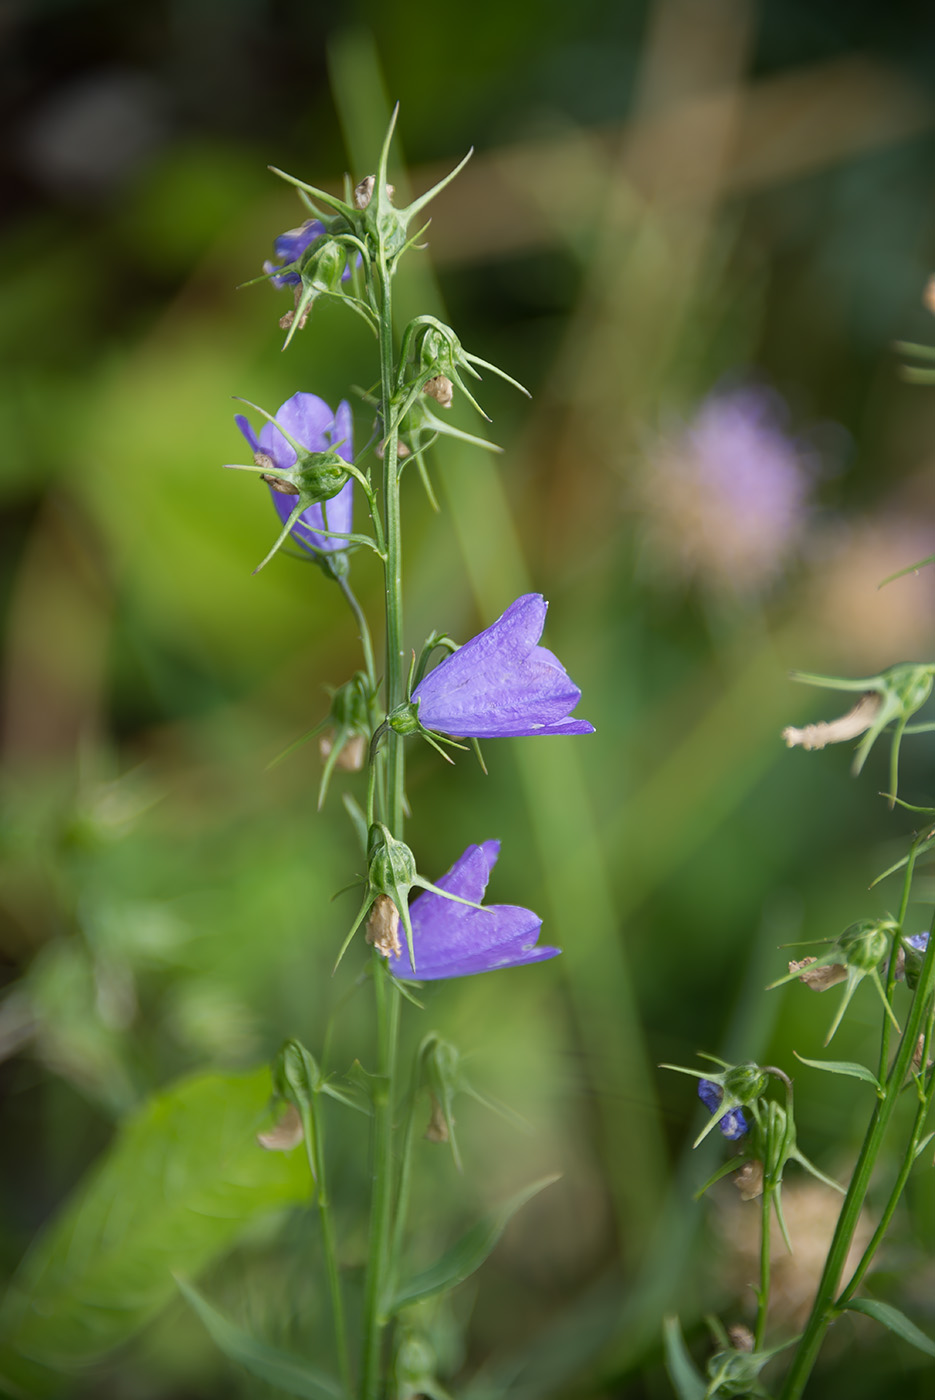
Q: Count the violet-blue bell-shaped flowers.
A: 3